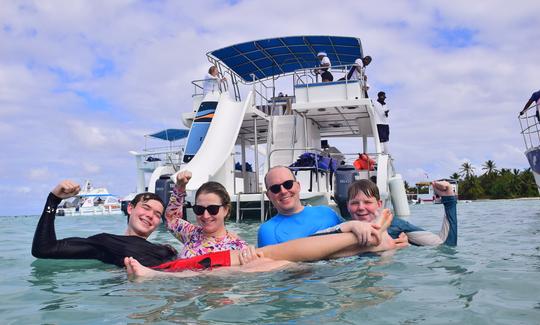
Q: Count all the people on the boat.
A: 4